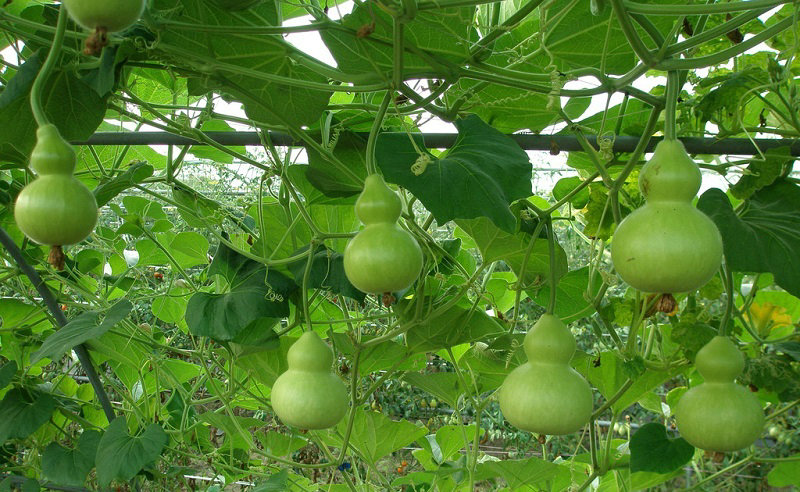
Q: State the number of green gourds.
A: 7